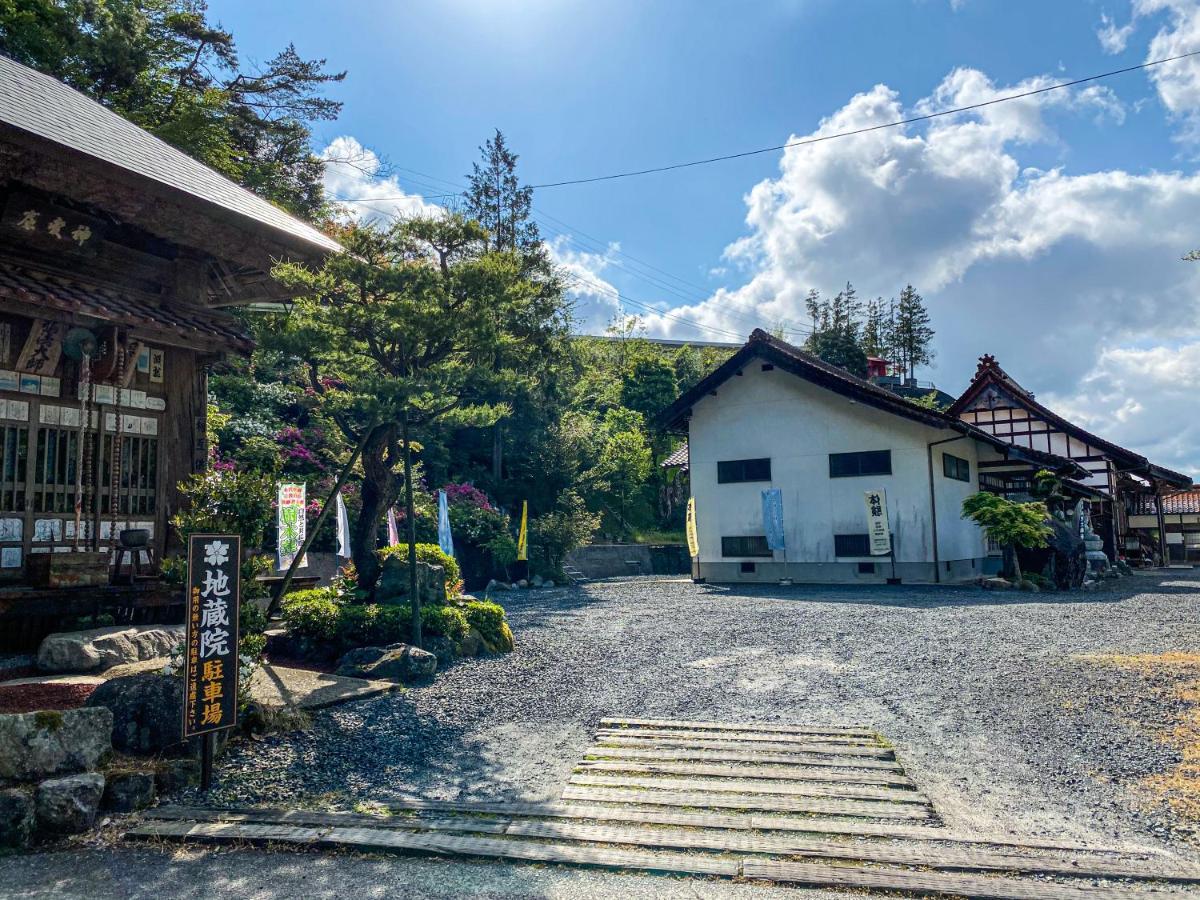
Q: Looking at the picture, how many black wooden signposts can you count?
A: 1